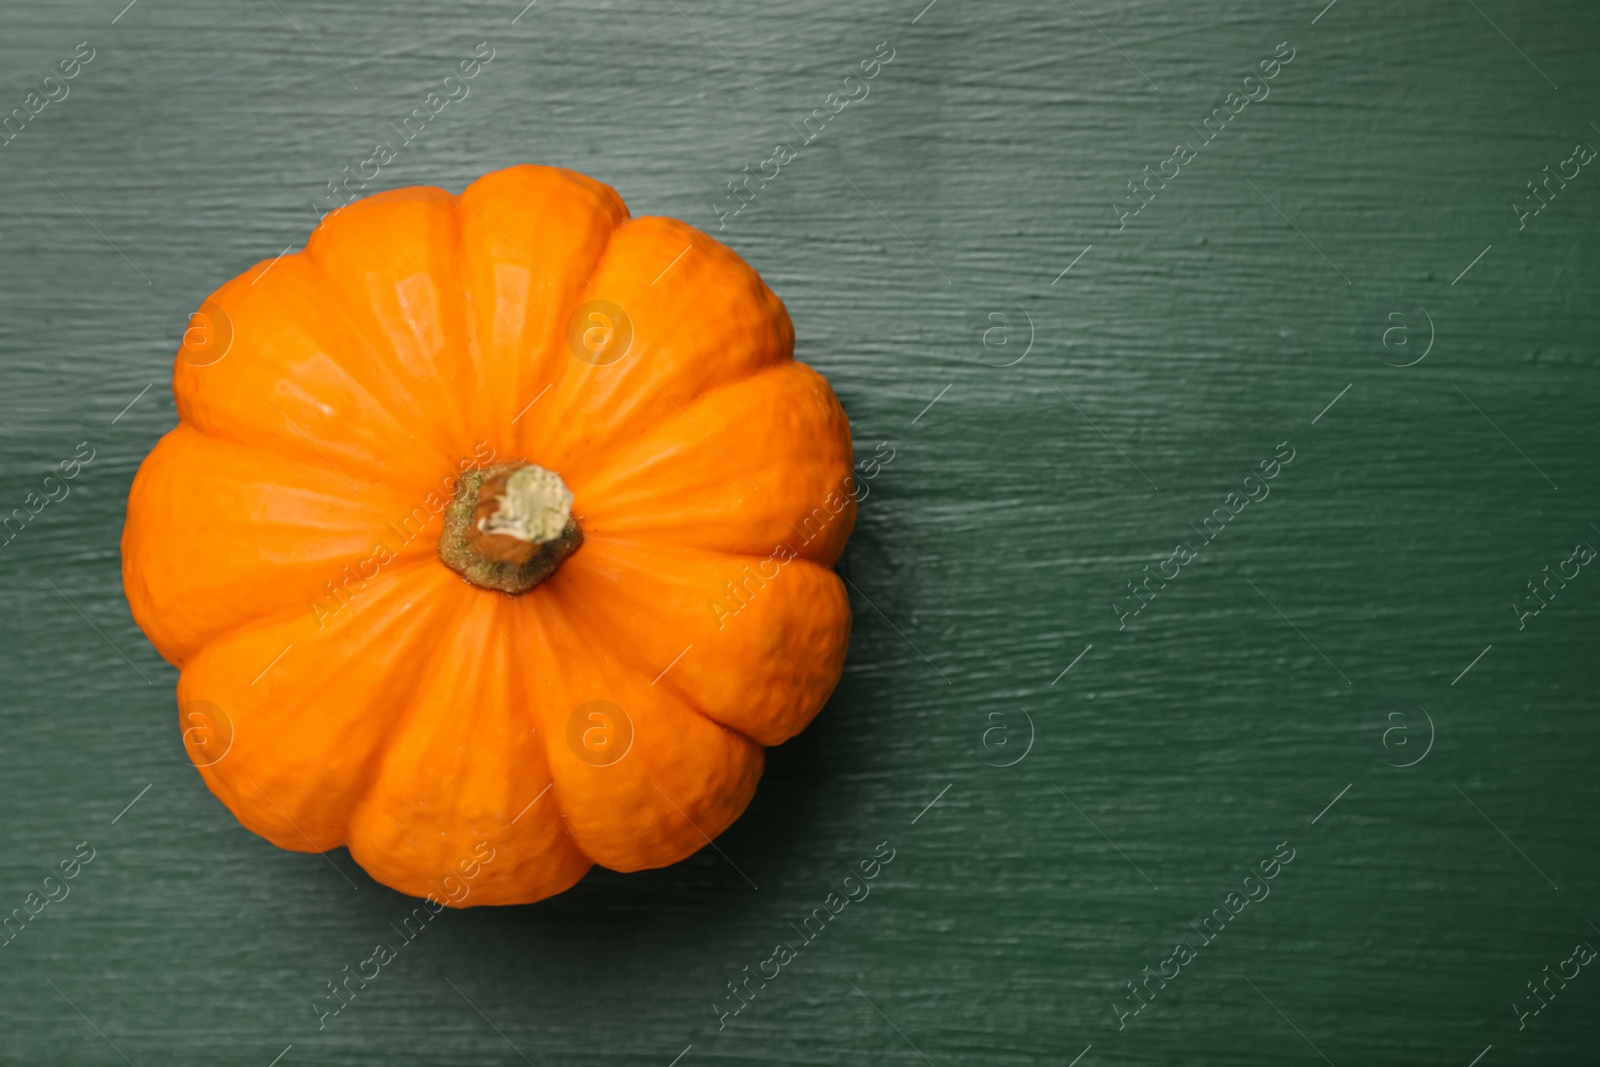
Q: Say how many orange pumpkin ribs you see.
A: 10